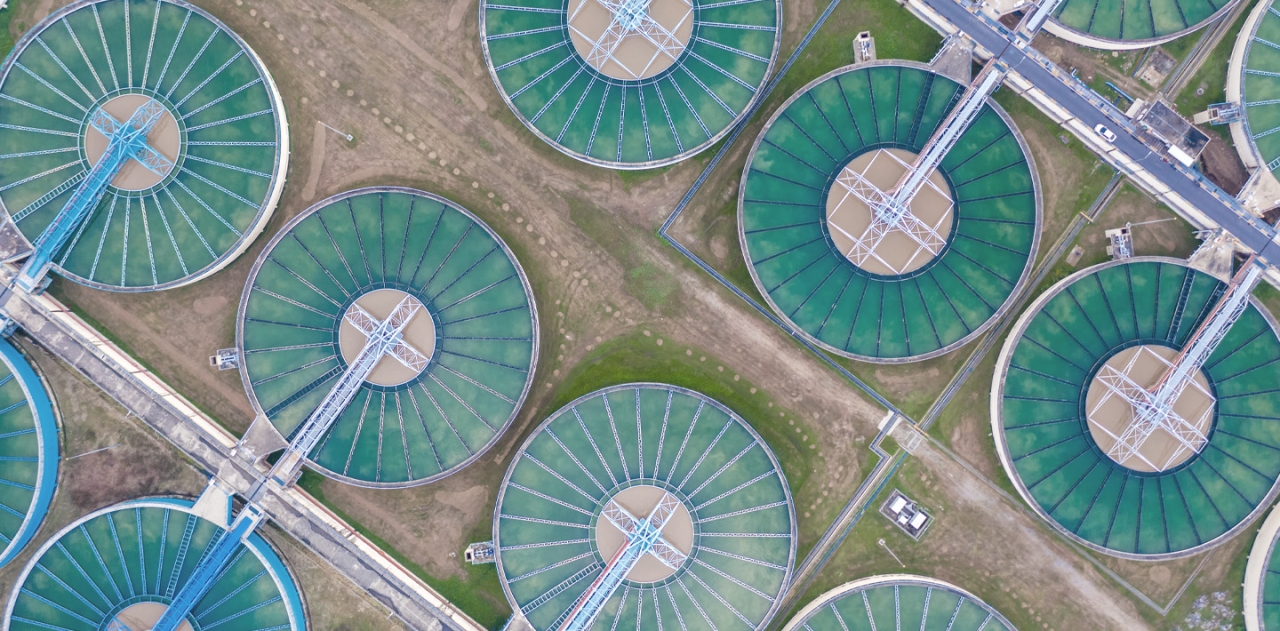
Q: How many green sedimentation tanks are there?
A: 12